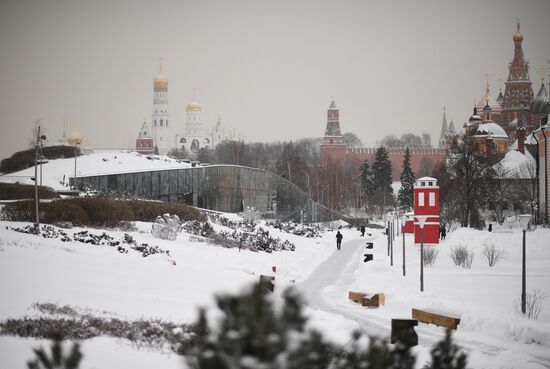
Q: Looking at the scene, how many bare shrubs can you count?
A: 4